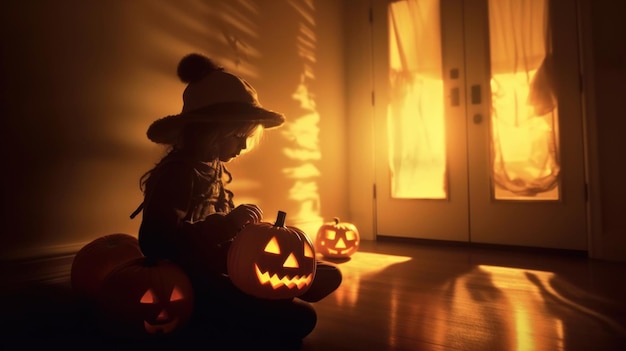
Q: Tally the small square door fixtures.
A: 2